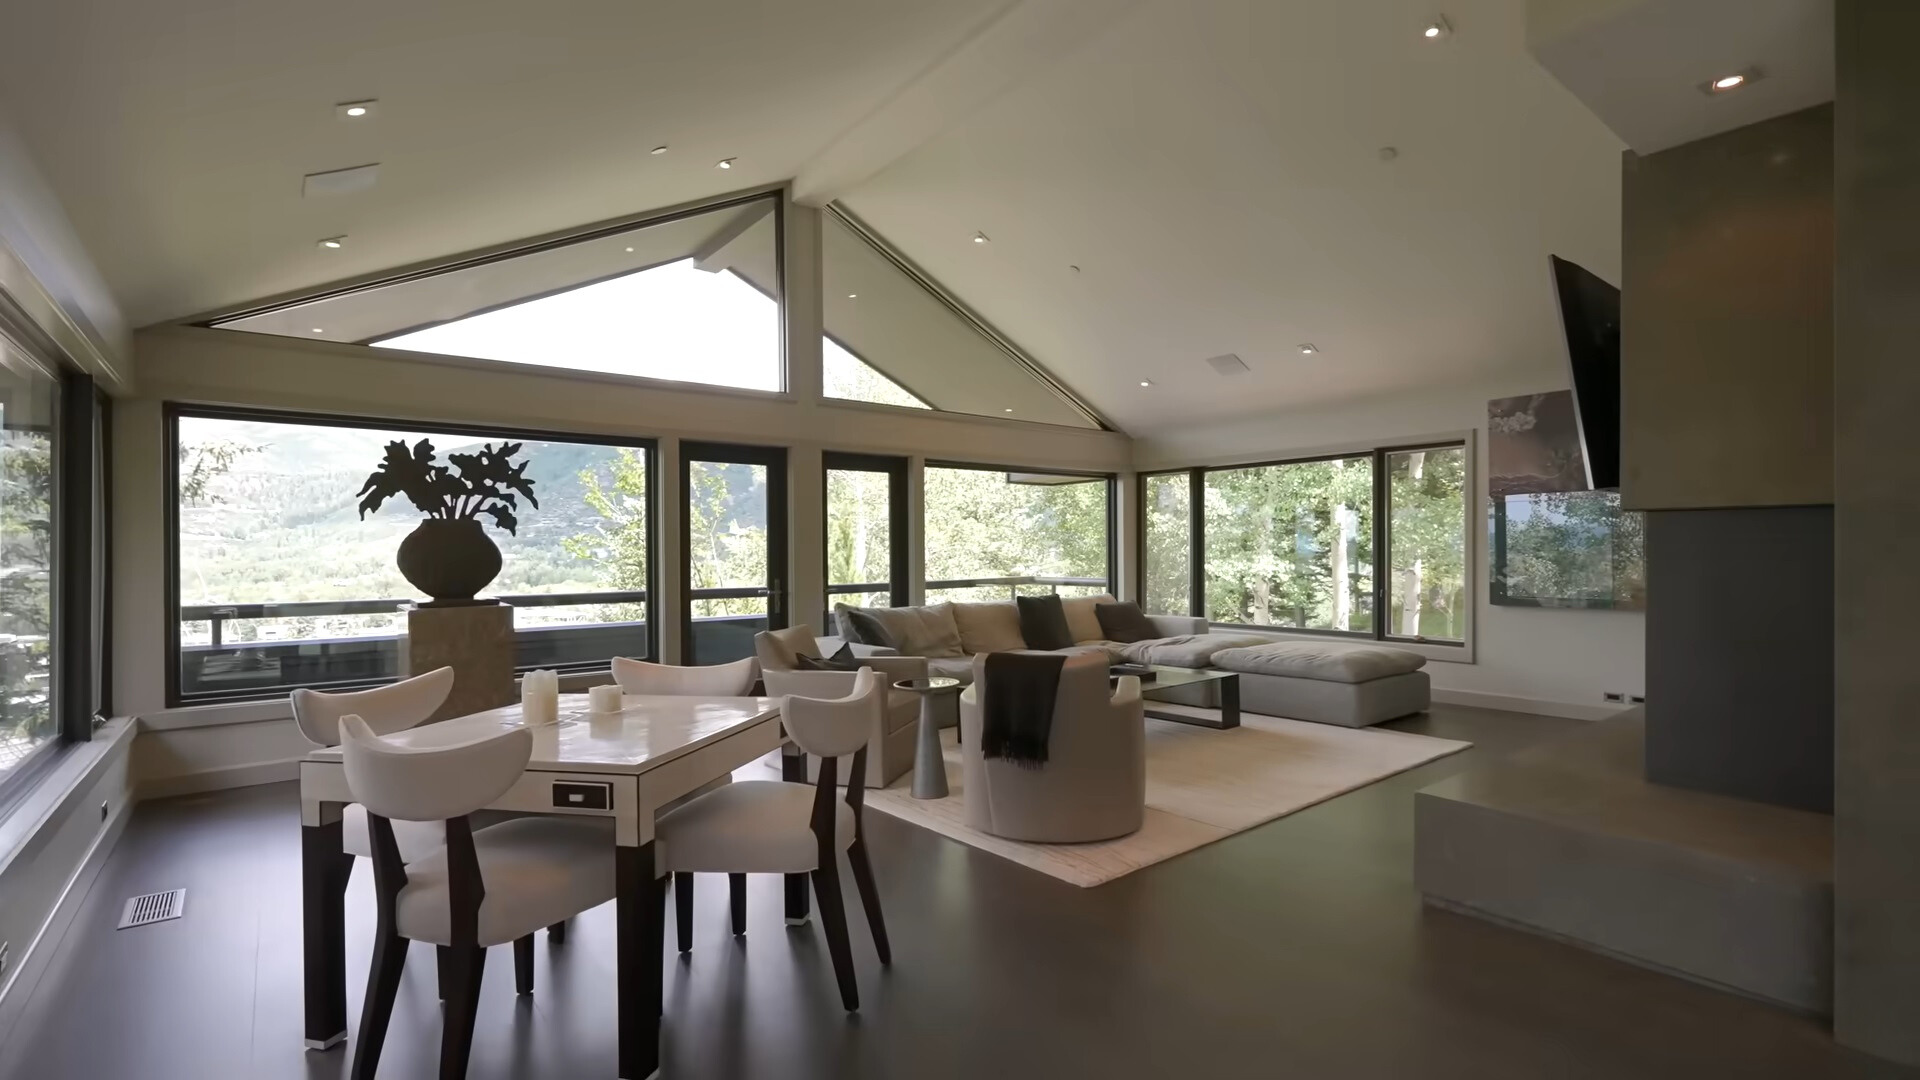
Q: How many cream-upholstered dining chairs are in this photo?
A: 4